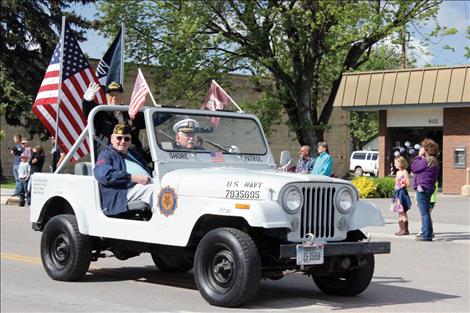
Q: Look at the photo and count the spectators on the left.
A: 5